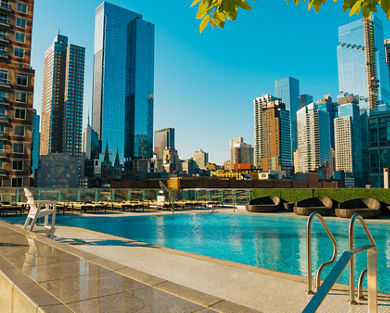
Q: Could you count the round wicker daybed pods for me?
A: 3